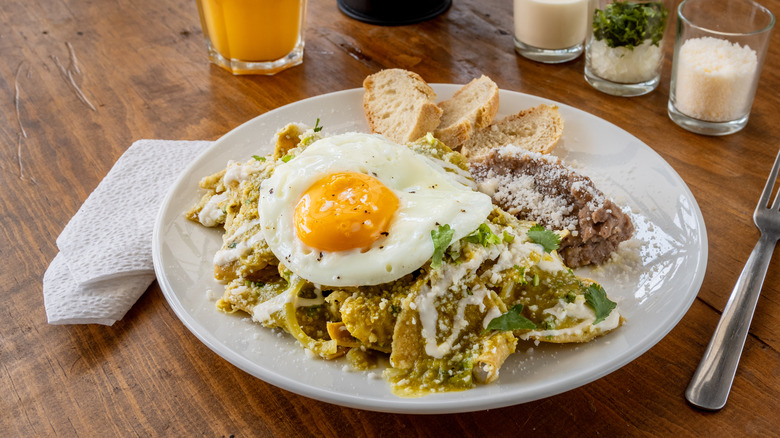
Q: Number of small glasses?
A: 3